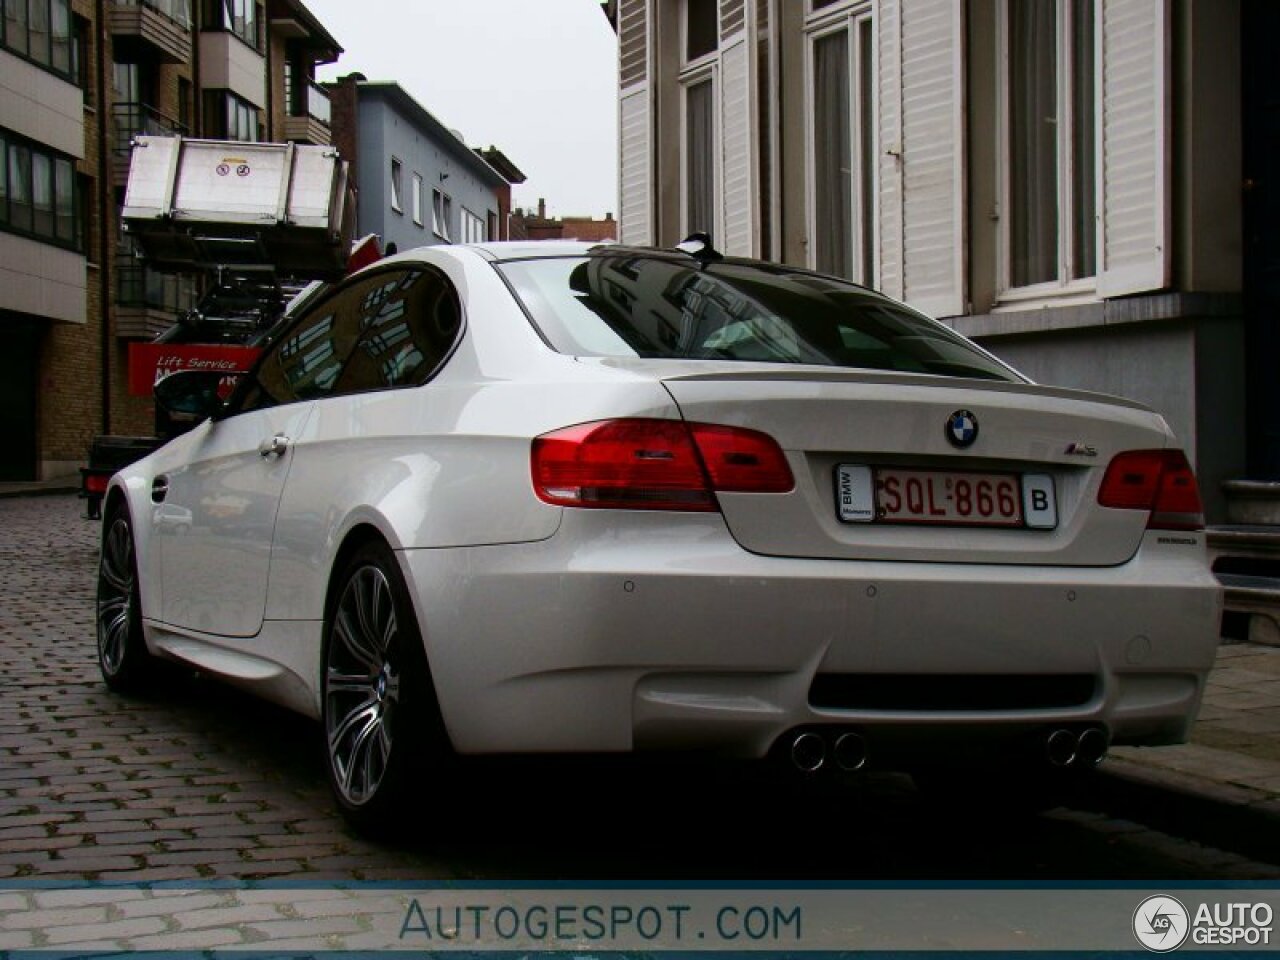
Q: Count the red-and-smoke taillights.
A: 2